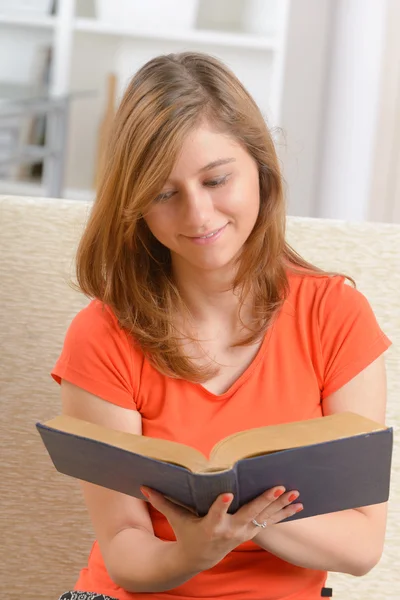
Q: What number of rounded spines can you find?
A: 1